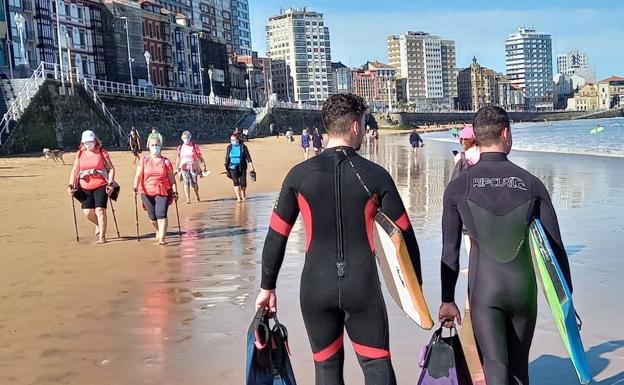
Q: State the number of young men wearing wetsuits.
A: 2